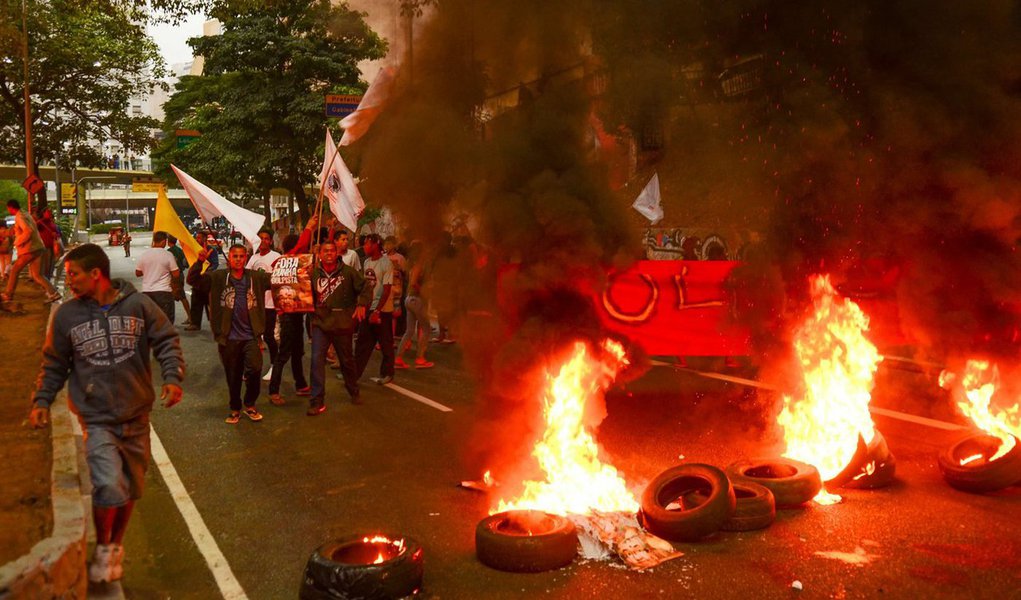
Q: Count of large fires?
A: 3